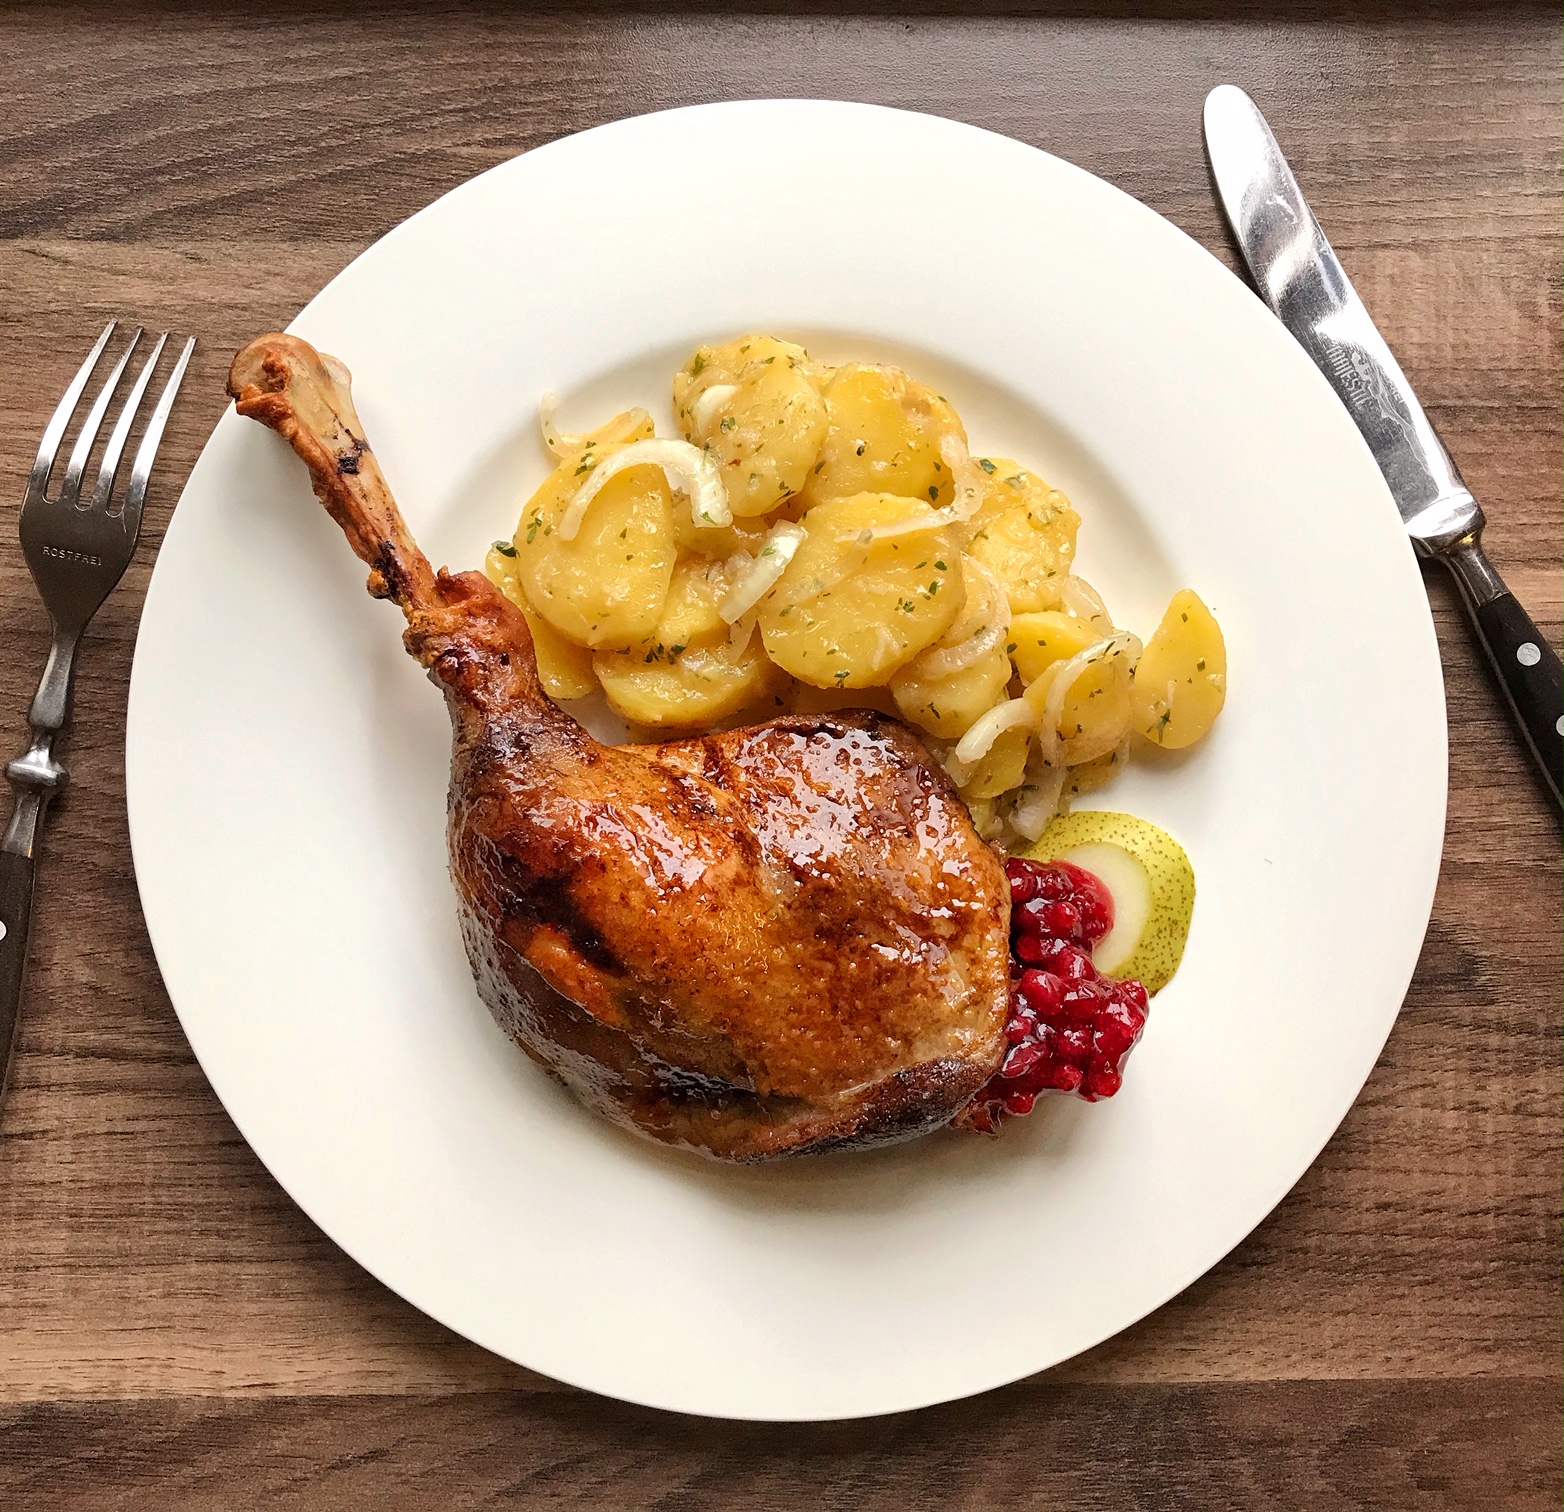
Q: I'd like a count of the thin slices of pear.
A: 1